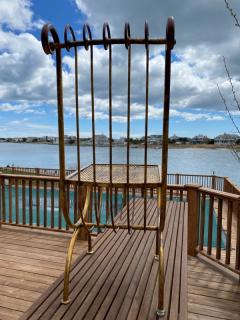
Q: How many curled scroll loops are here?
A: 7